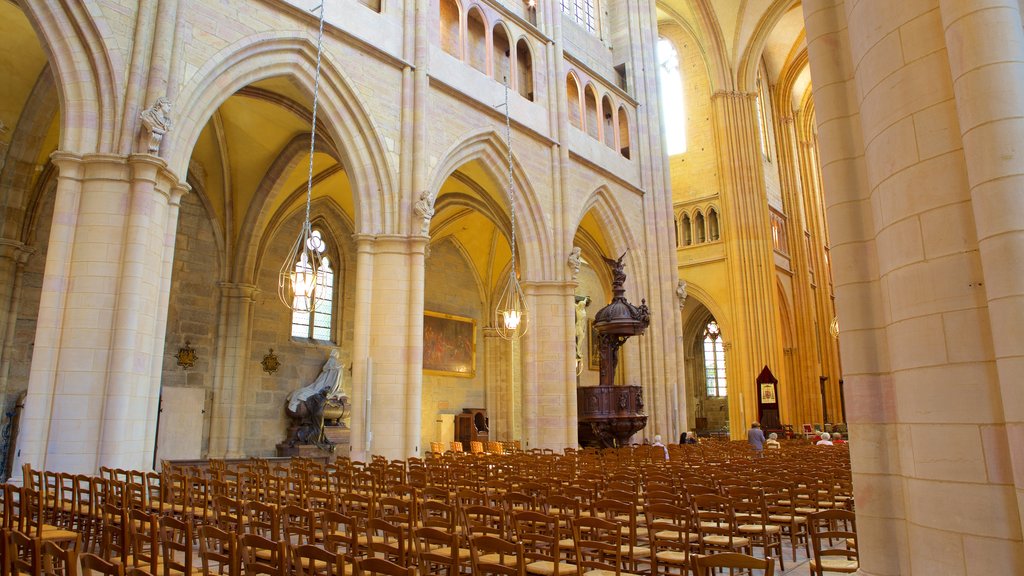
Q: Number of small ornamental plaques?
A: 2